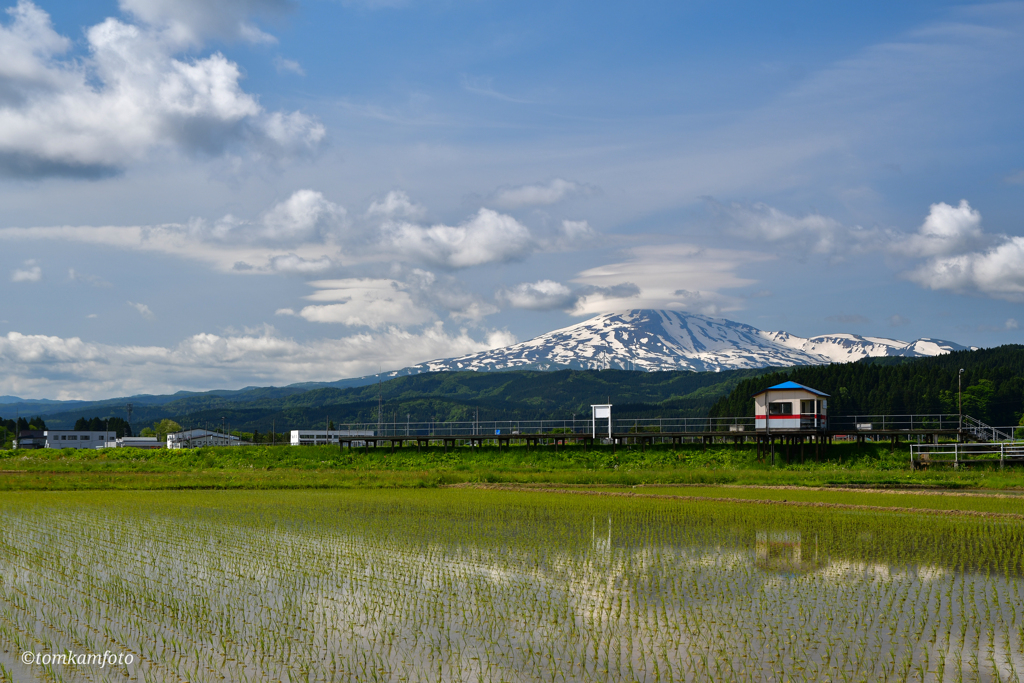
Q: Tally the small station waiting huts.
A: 1